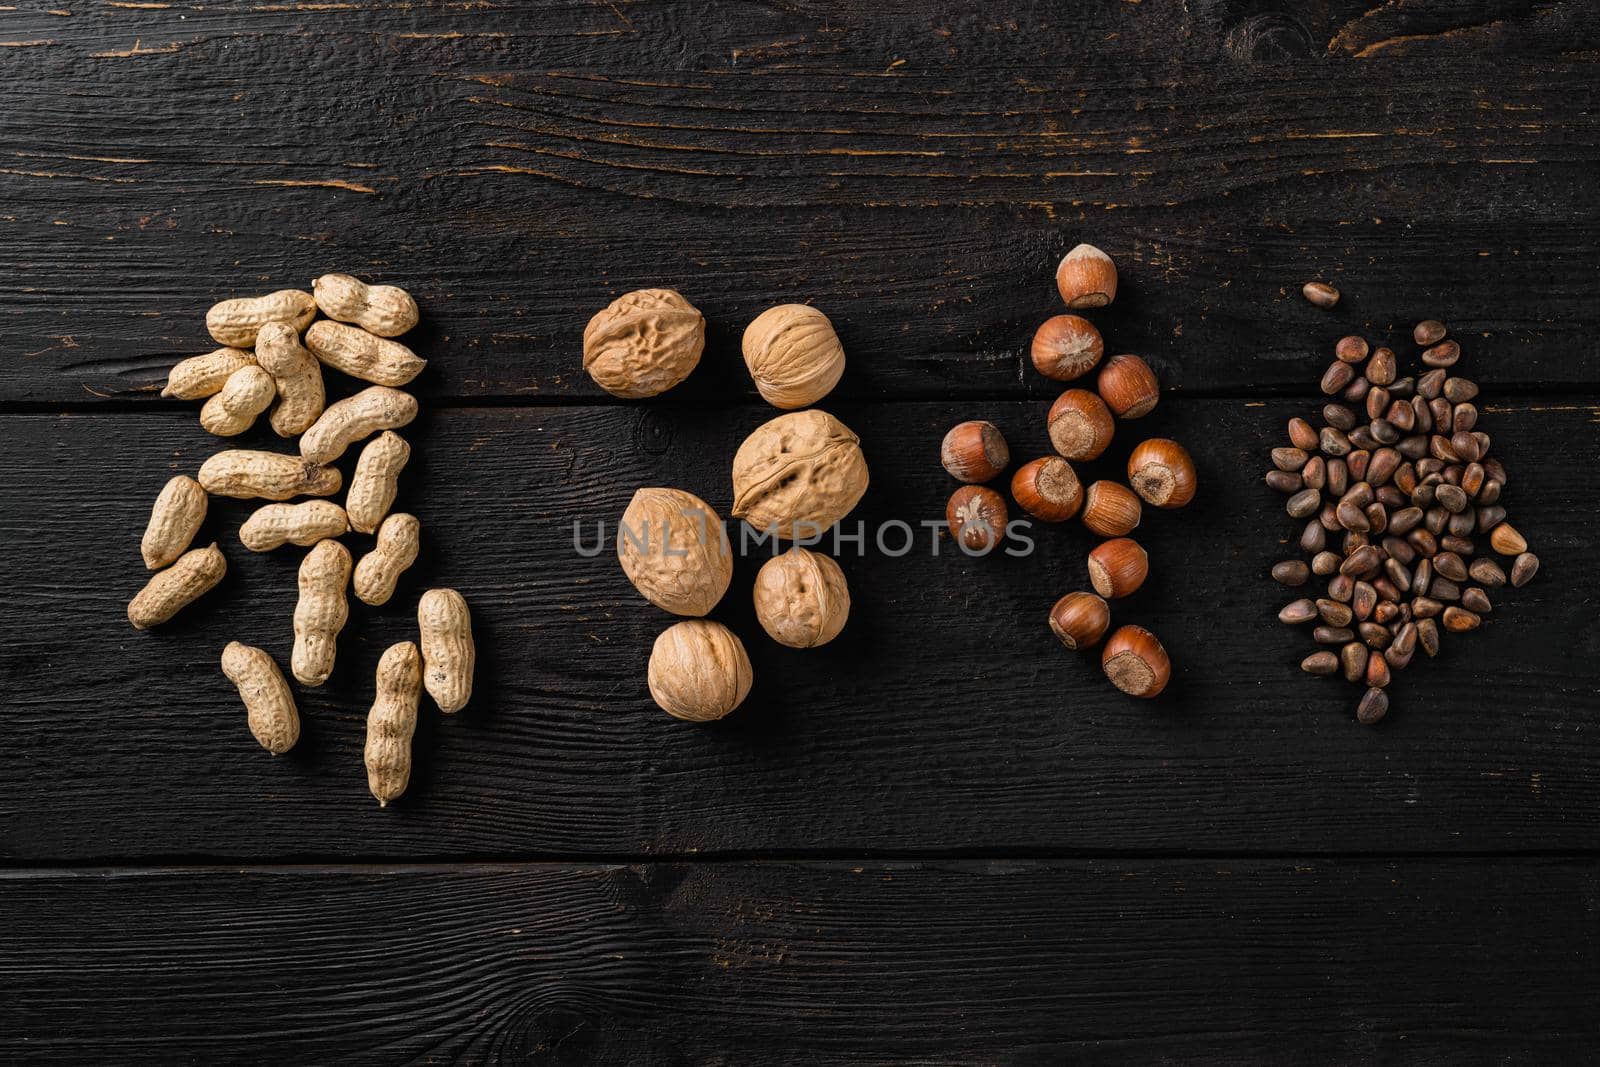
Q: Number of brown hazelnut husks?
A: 12